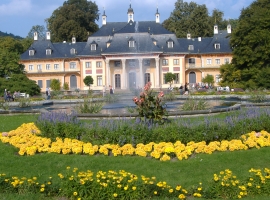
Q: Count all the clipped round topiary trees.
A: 2